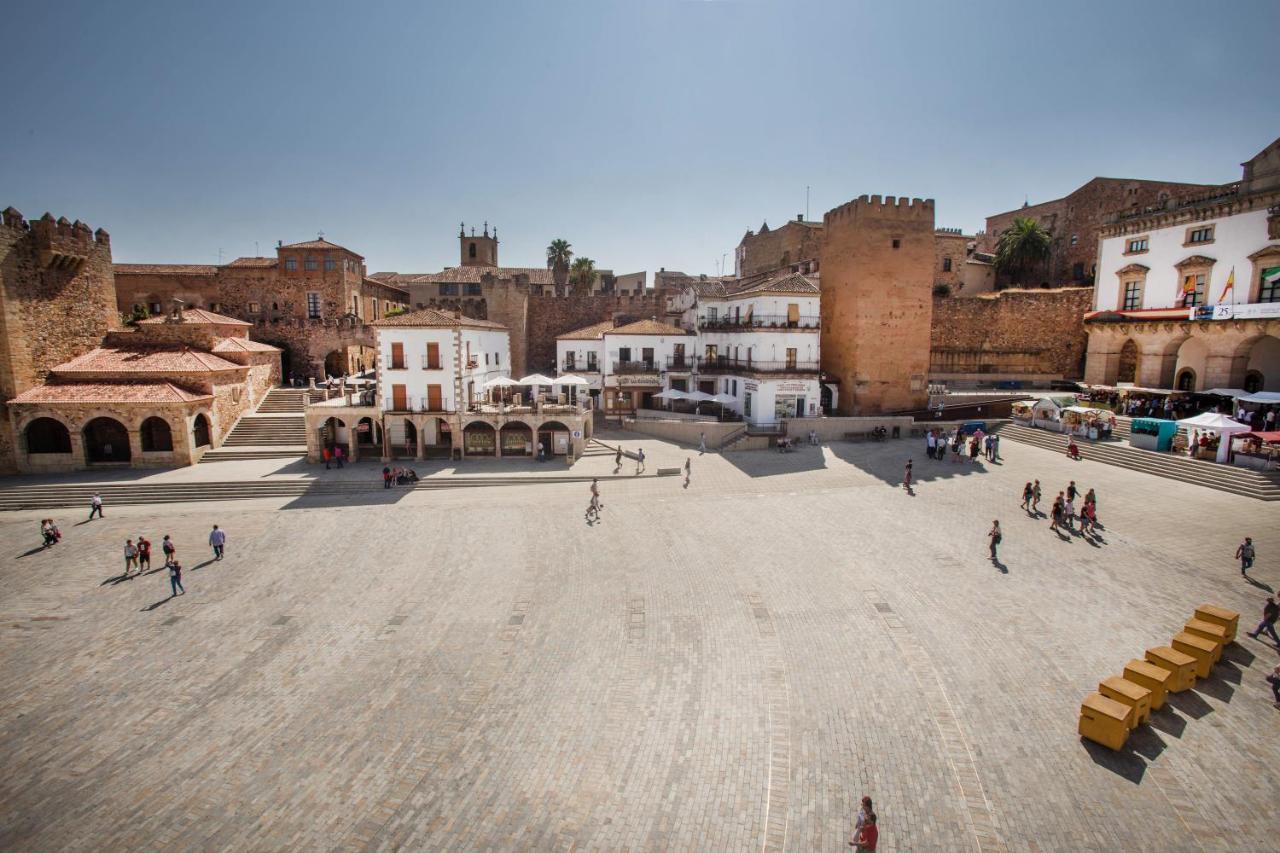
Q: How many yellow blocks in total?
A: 7